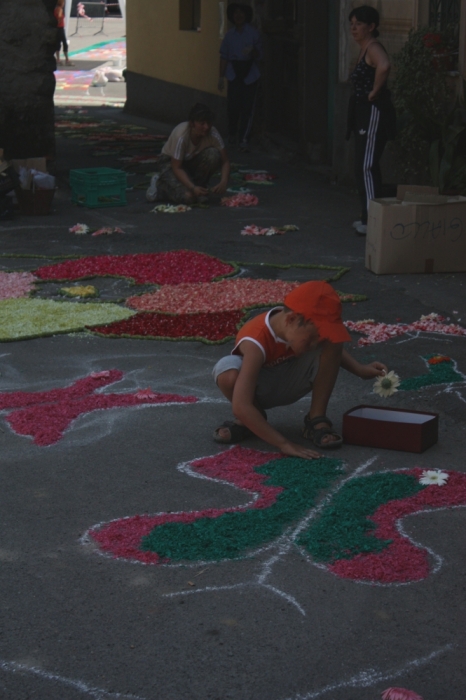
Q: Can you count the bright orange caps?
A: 1